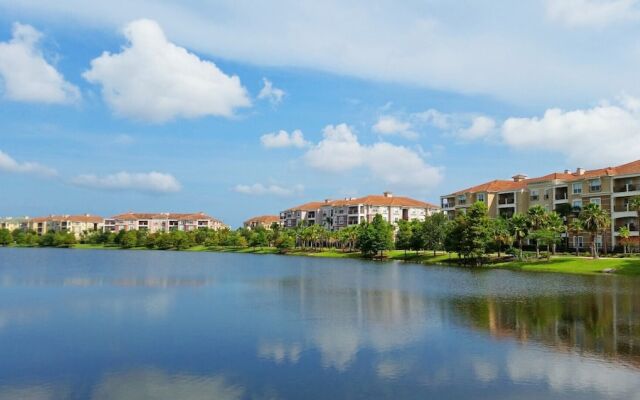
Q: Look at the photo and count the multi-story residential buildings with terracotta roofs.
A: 5